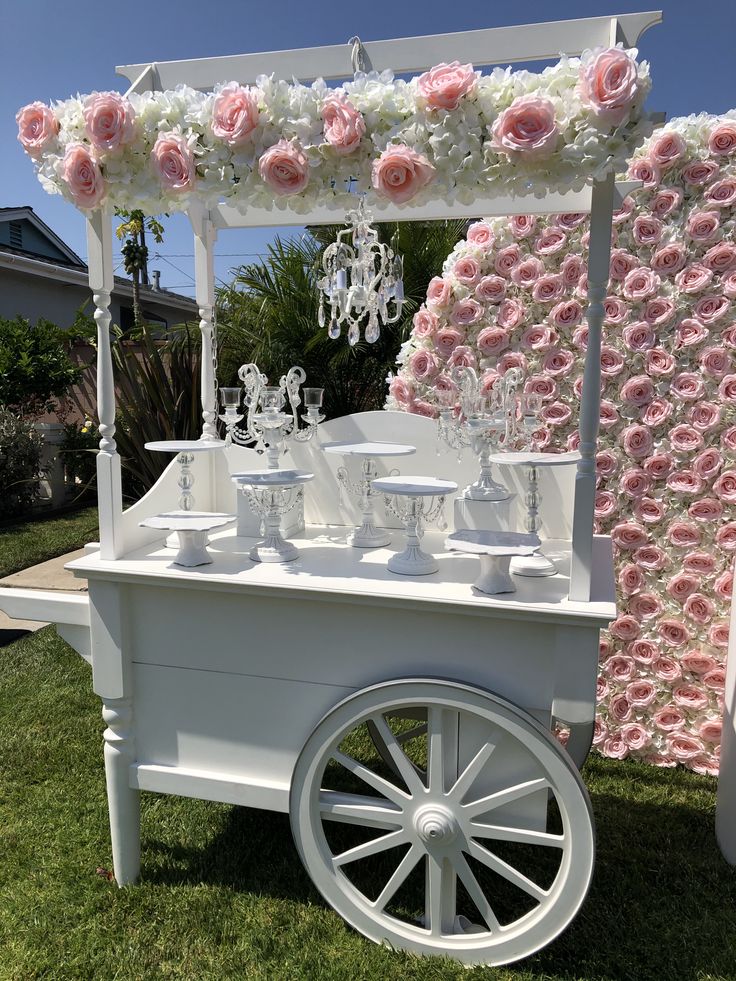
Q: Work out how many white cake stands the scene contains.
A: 7